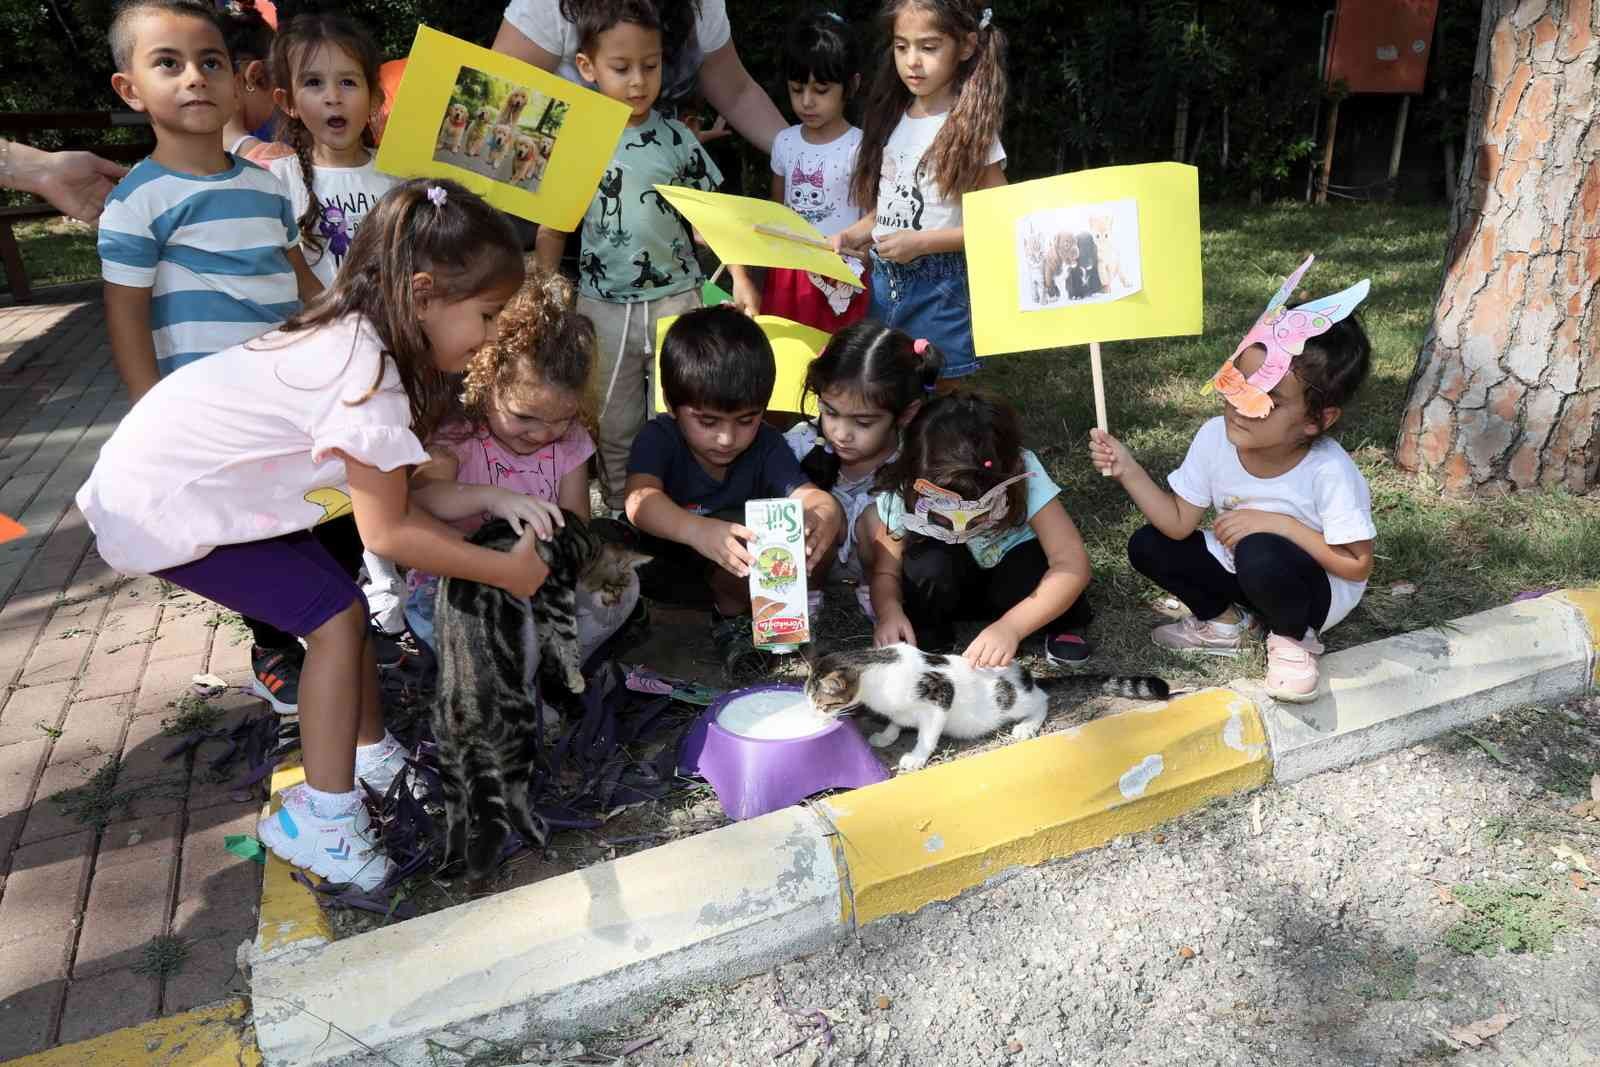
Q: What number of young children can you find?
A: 12